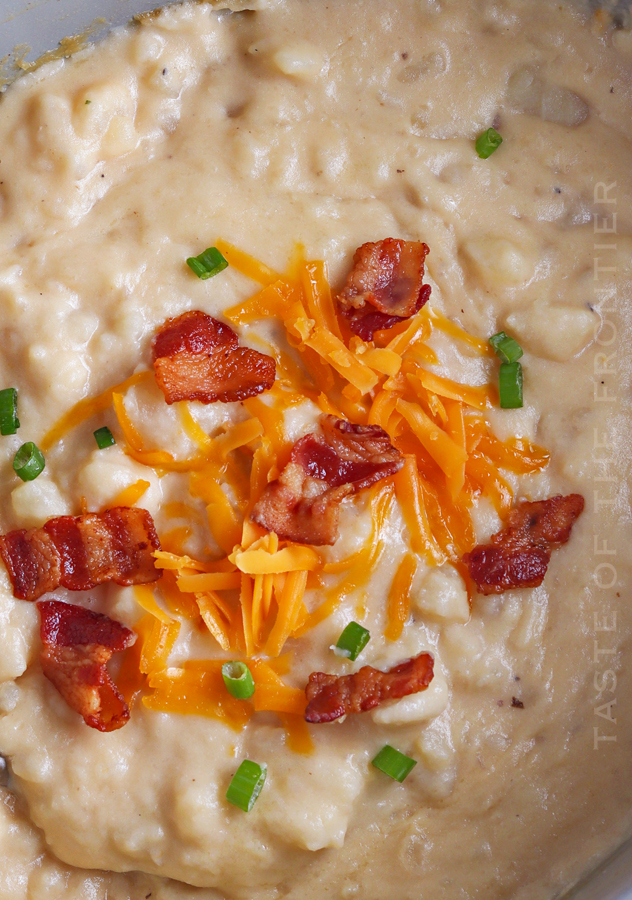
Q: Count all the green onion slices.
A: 11